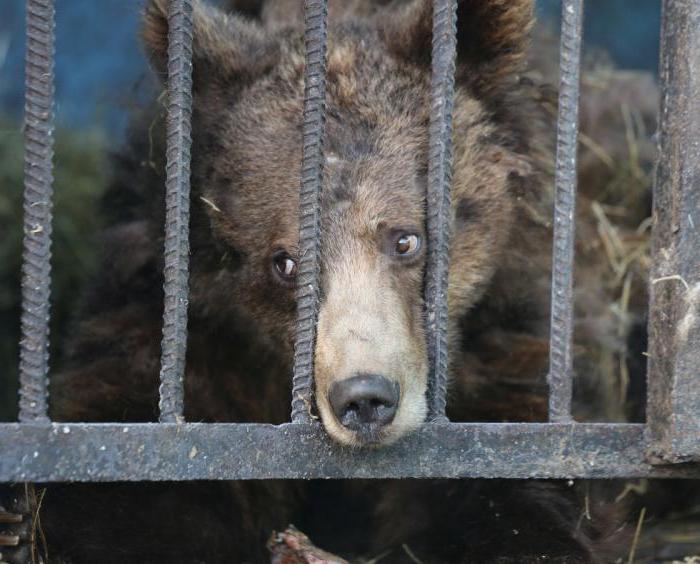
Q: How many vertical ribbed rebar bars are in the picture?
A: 5